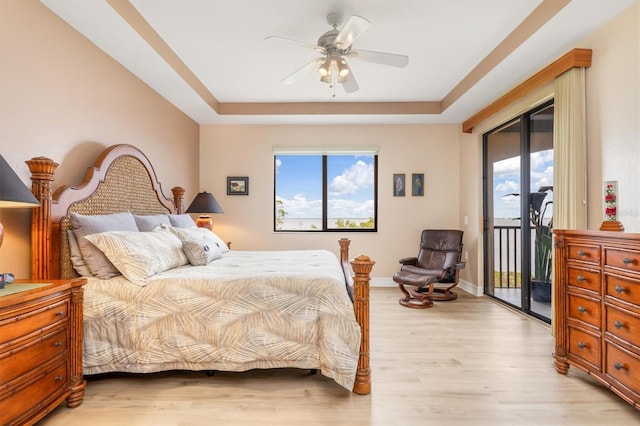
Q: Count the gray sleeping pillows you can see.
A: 3